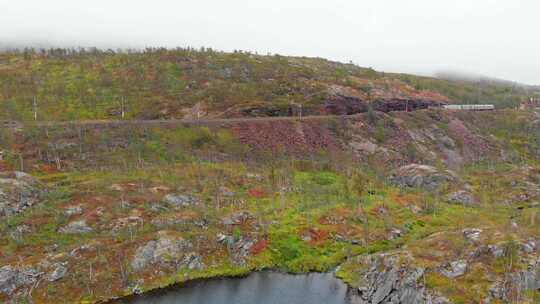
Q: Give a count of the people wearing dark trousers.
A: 0